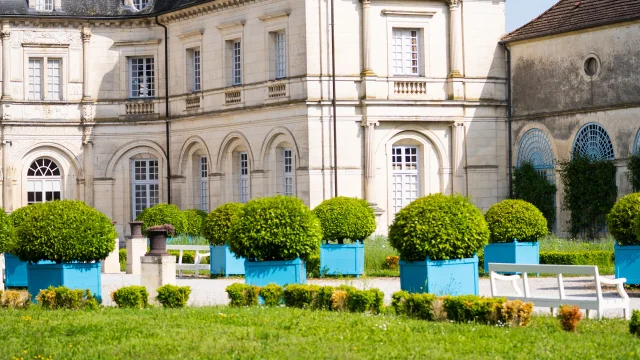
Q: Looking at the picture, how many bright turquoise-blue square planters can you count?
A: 8